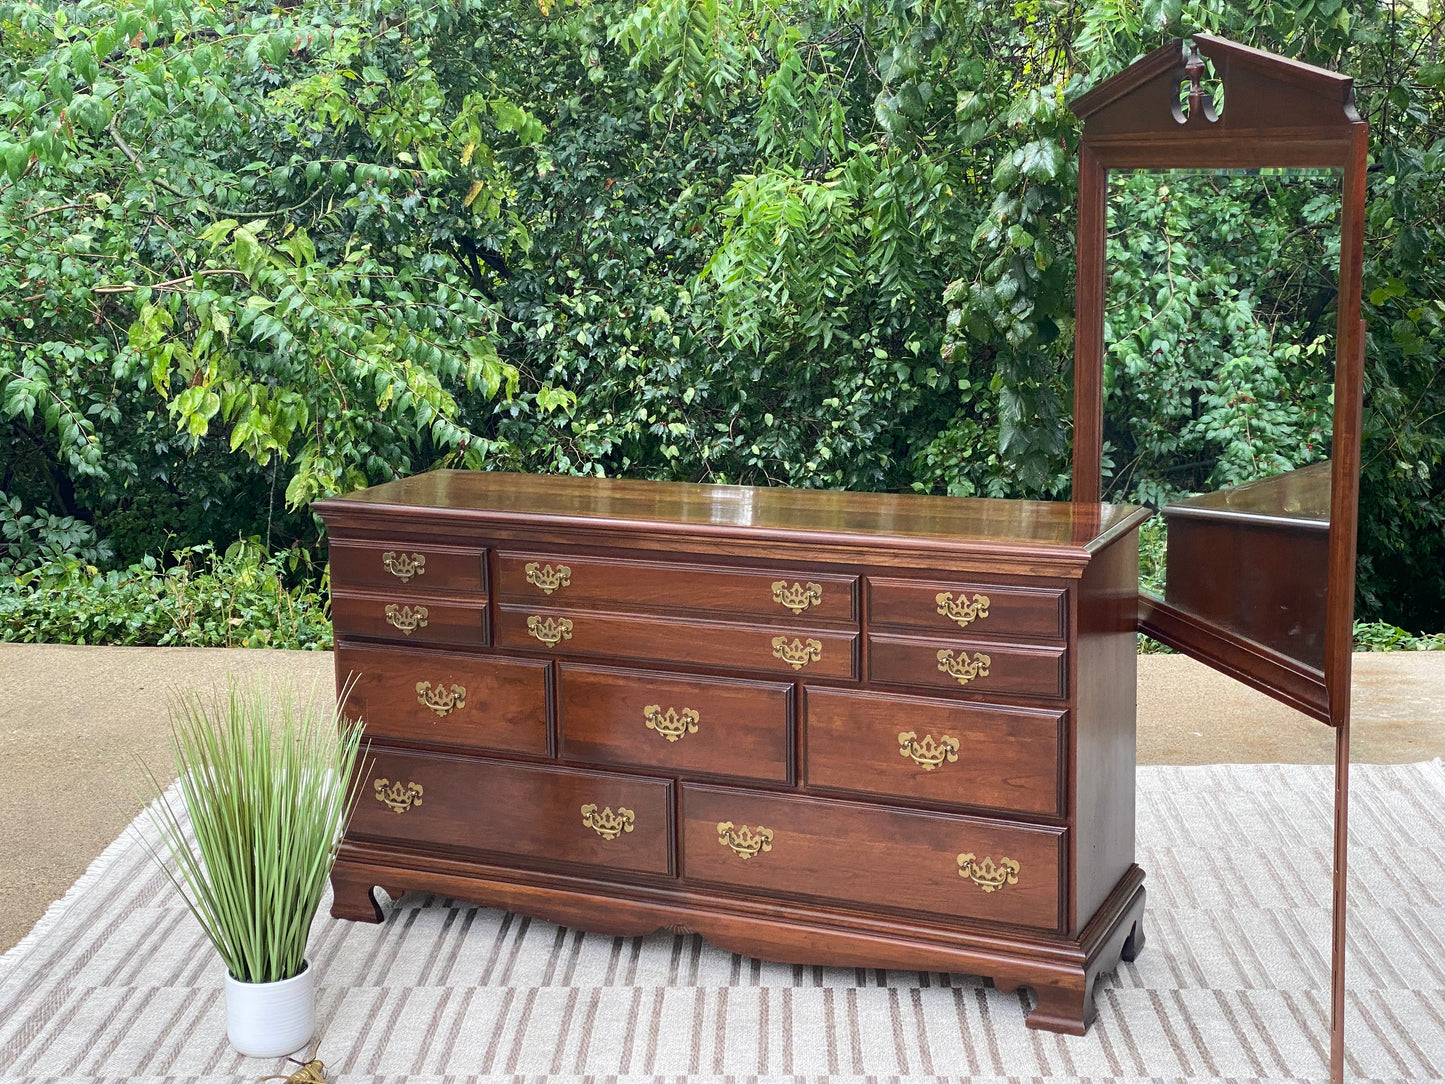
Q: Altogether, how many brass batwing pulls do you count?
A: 15